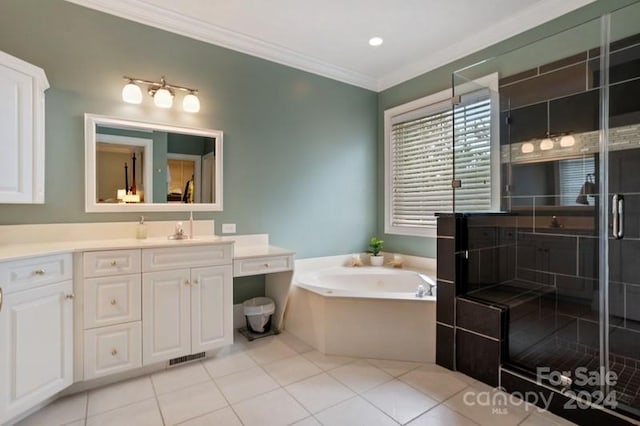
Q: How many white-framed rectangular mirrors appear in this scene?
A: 1